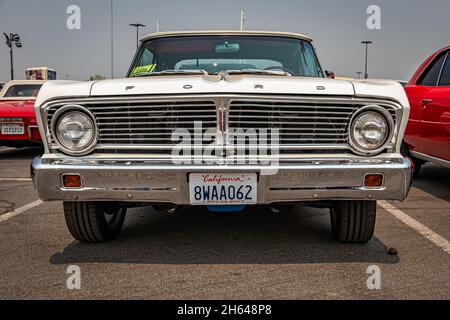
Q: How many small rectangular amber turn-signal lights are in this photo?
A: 2